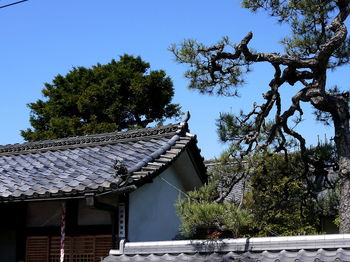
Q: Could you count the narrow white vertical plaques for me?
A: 1